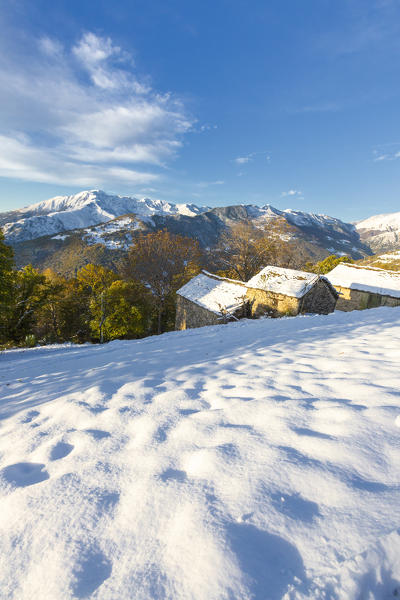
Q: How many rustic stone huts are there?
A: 3